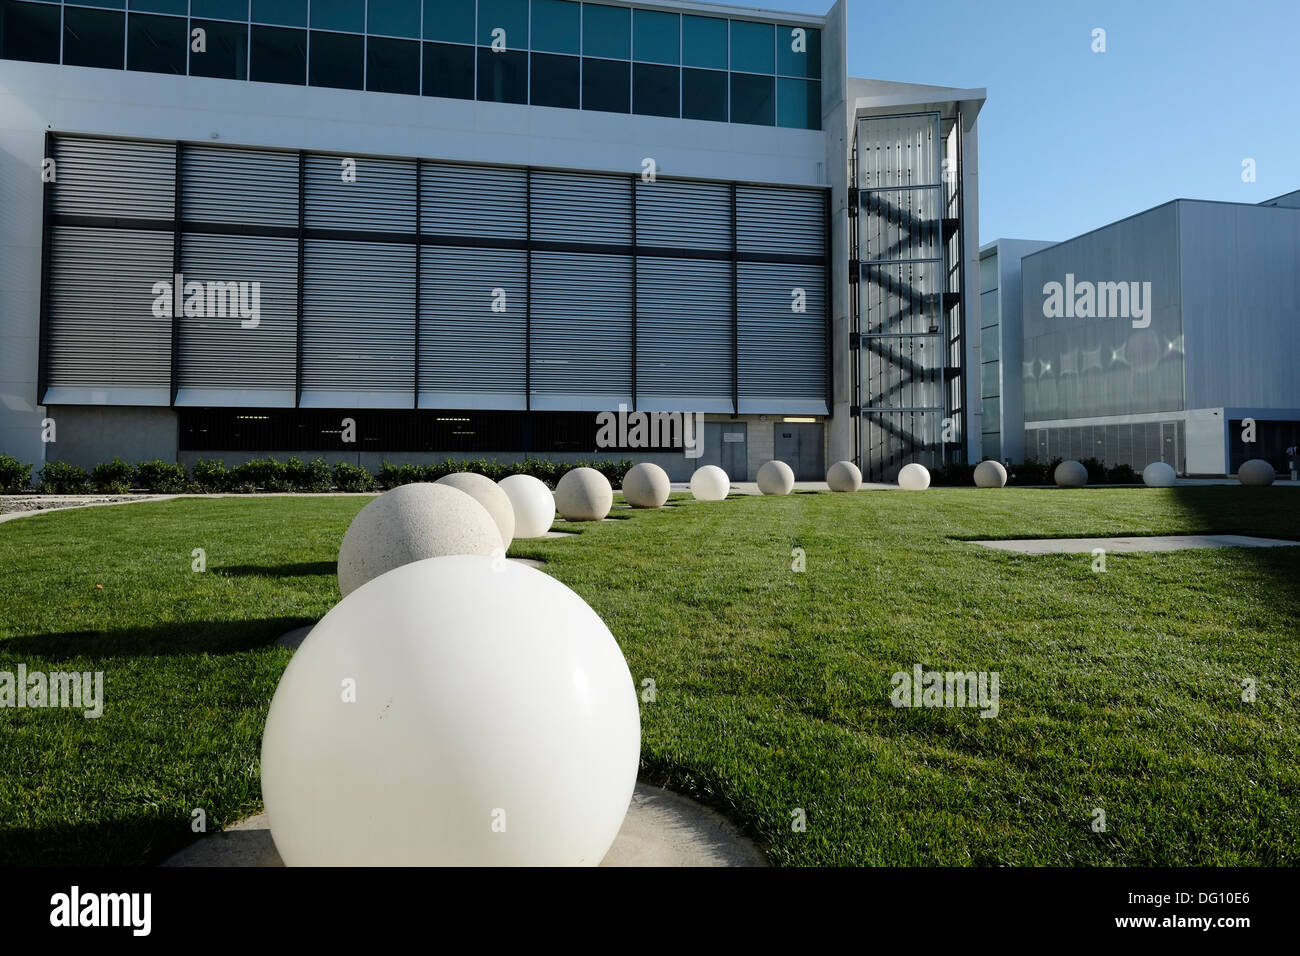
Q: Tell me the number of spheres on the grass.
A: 14